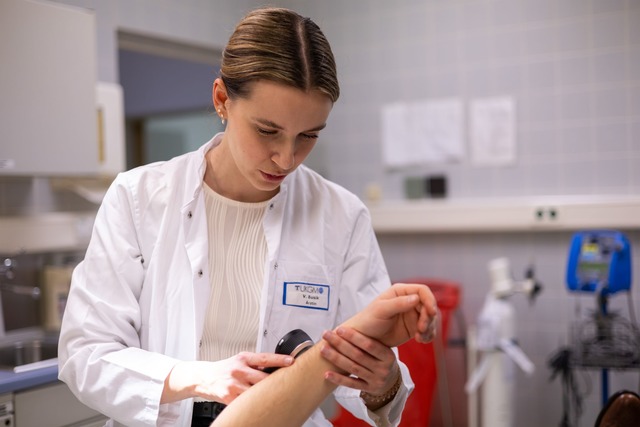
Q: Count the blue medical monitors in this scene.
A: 1